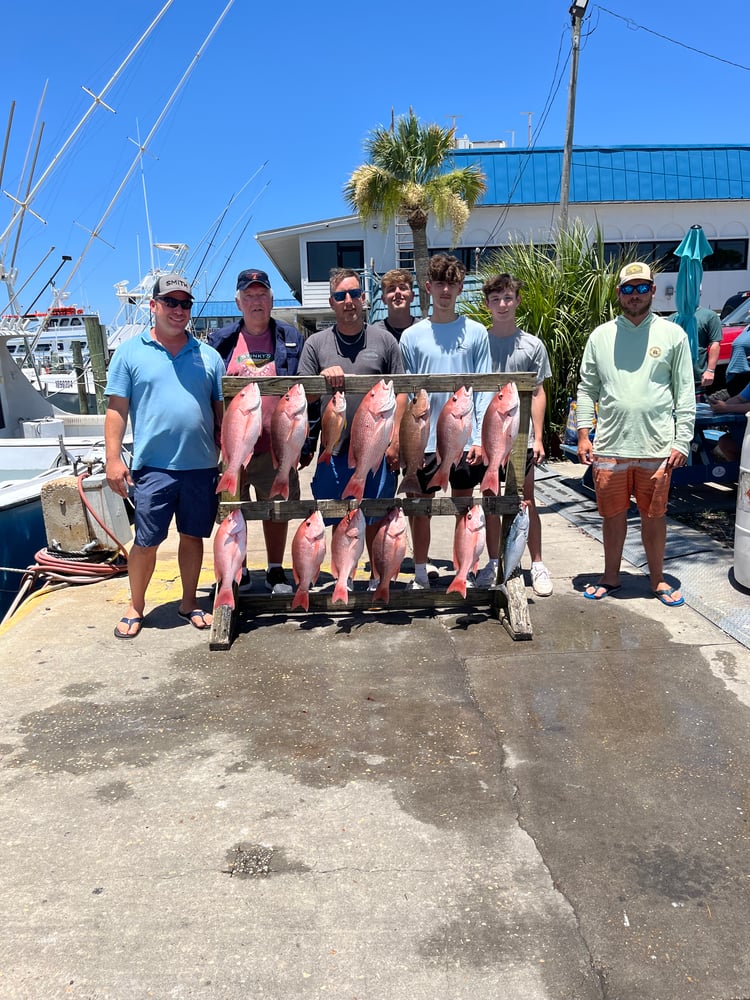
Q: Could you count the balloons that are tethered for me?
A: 0